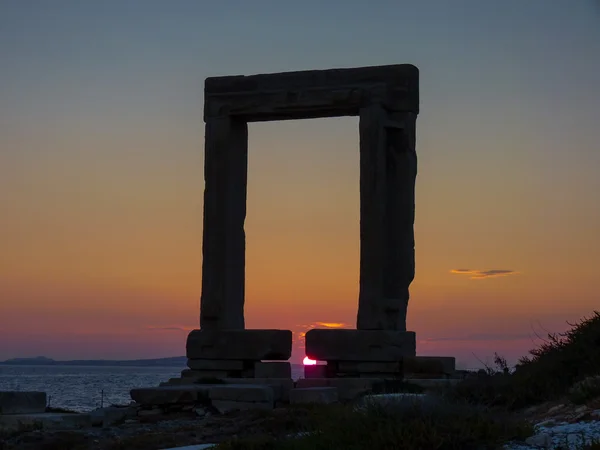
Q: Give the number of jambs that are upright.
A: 2